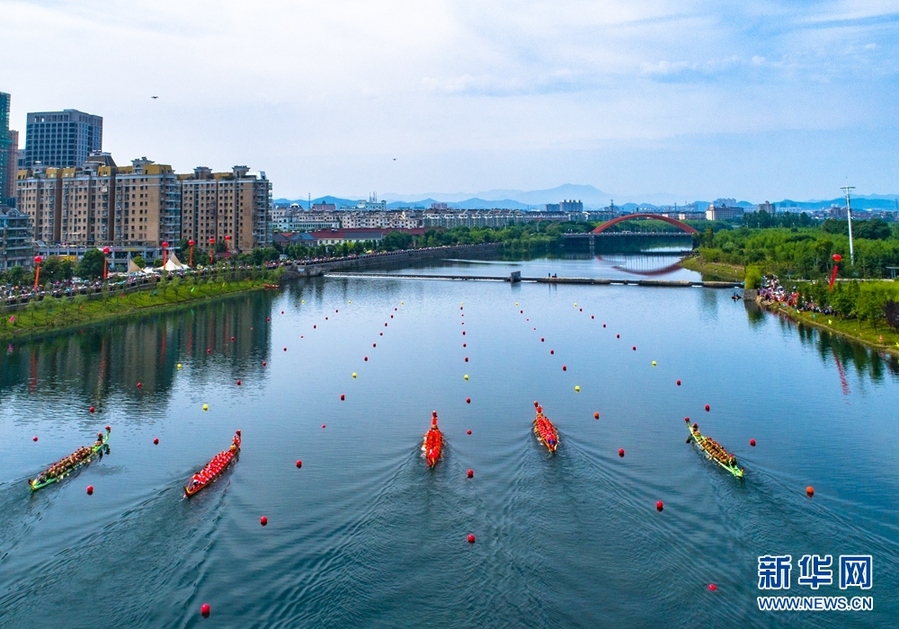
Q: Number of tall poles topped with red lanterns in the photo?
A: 7